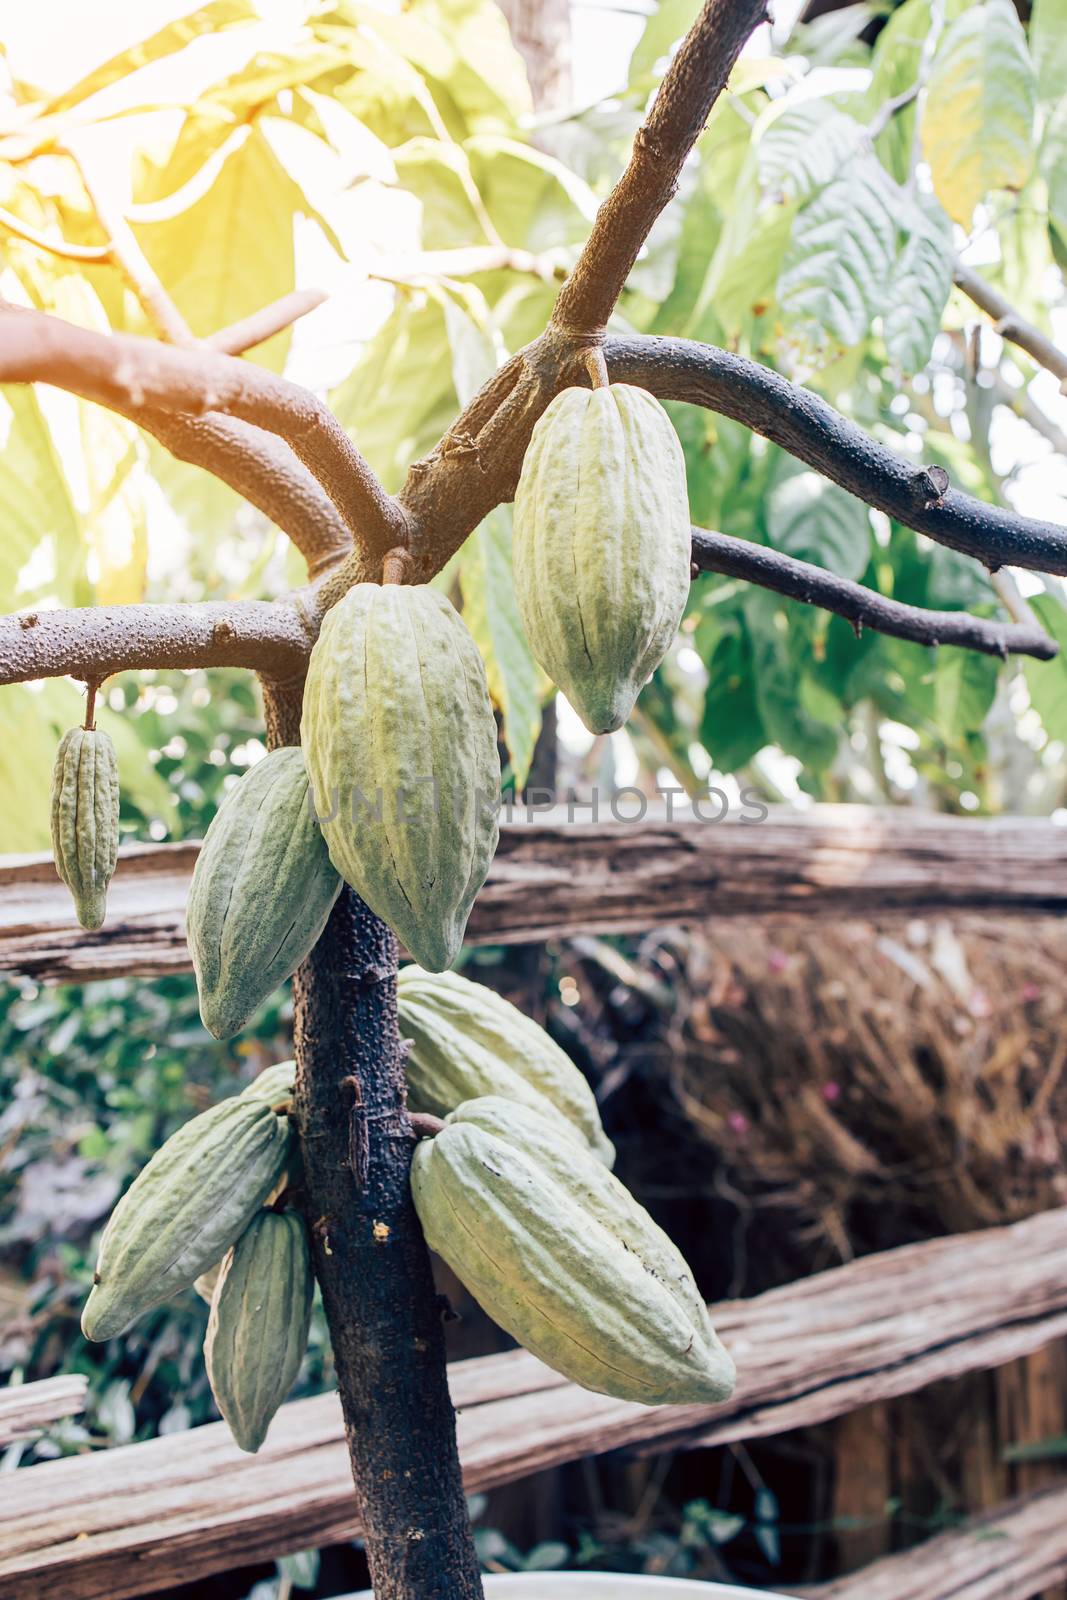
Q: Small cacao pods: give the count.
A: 1